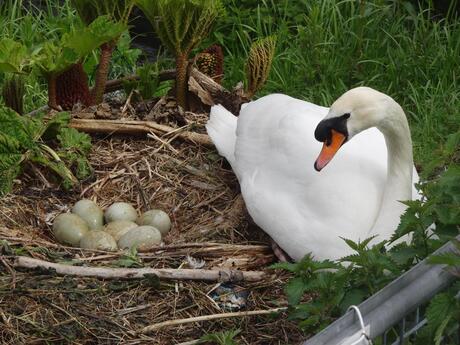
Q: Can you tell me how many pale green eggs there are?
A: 7